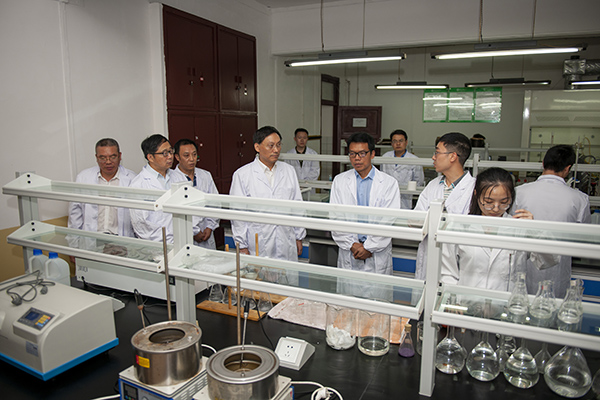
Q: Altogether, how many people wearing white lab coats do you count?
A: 10